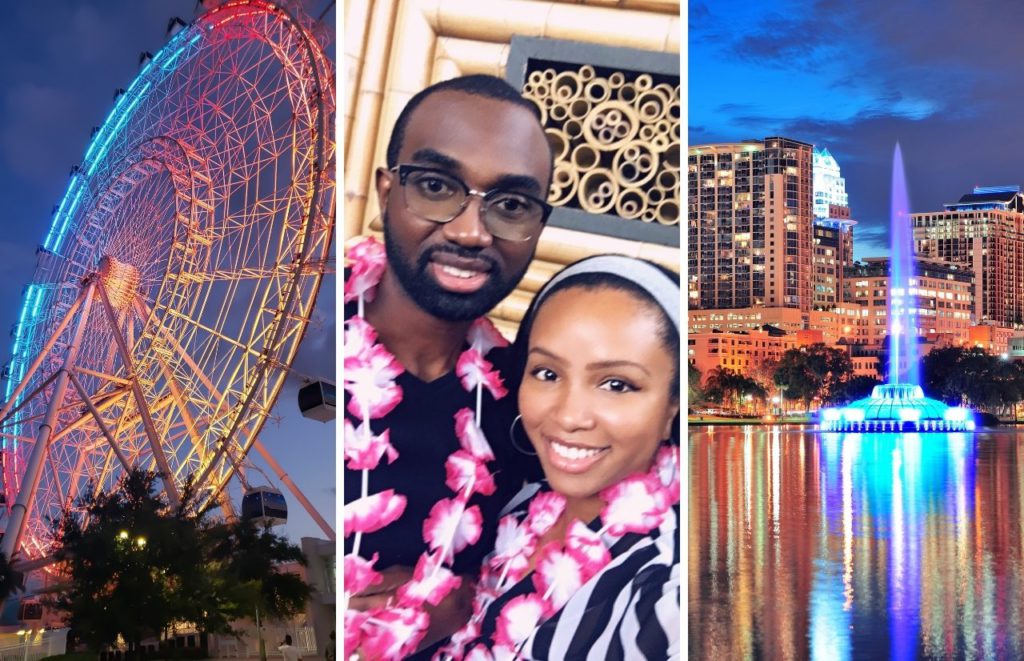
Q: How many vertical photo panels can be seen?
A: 3